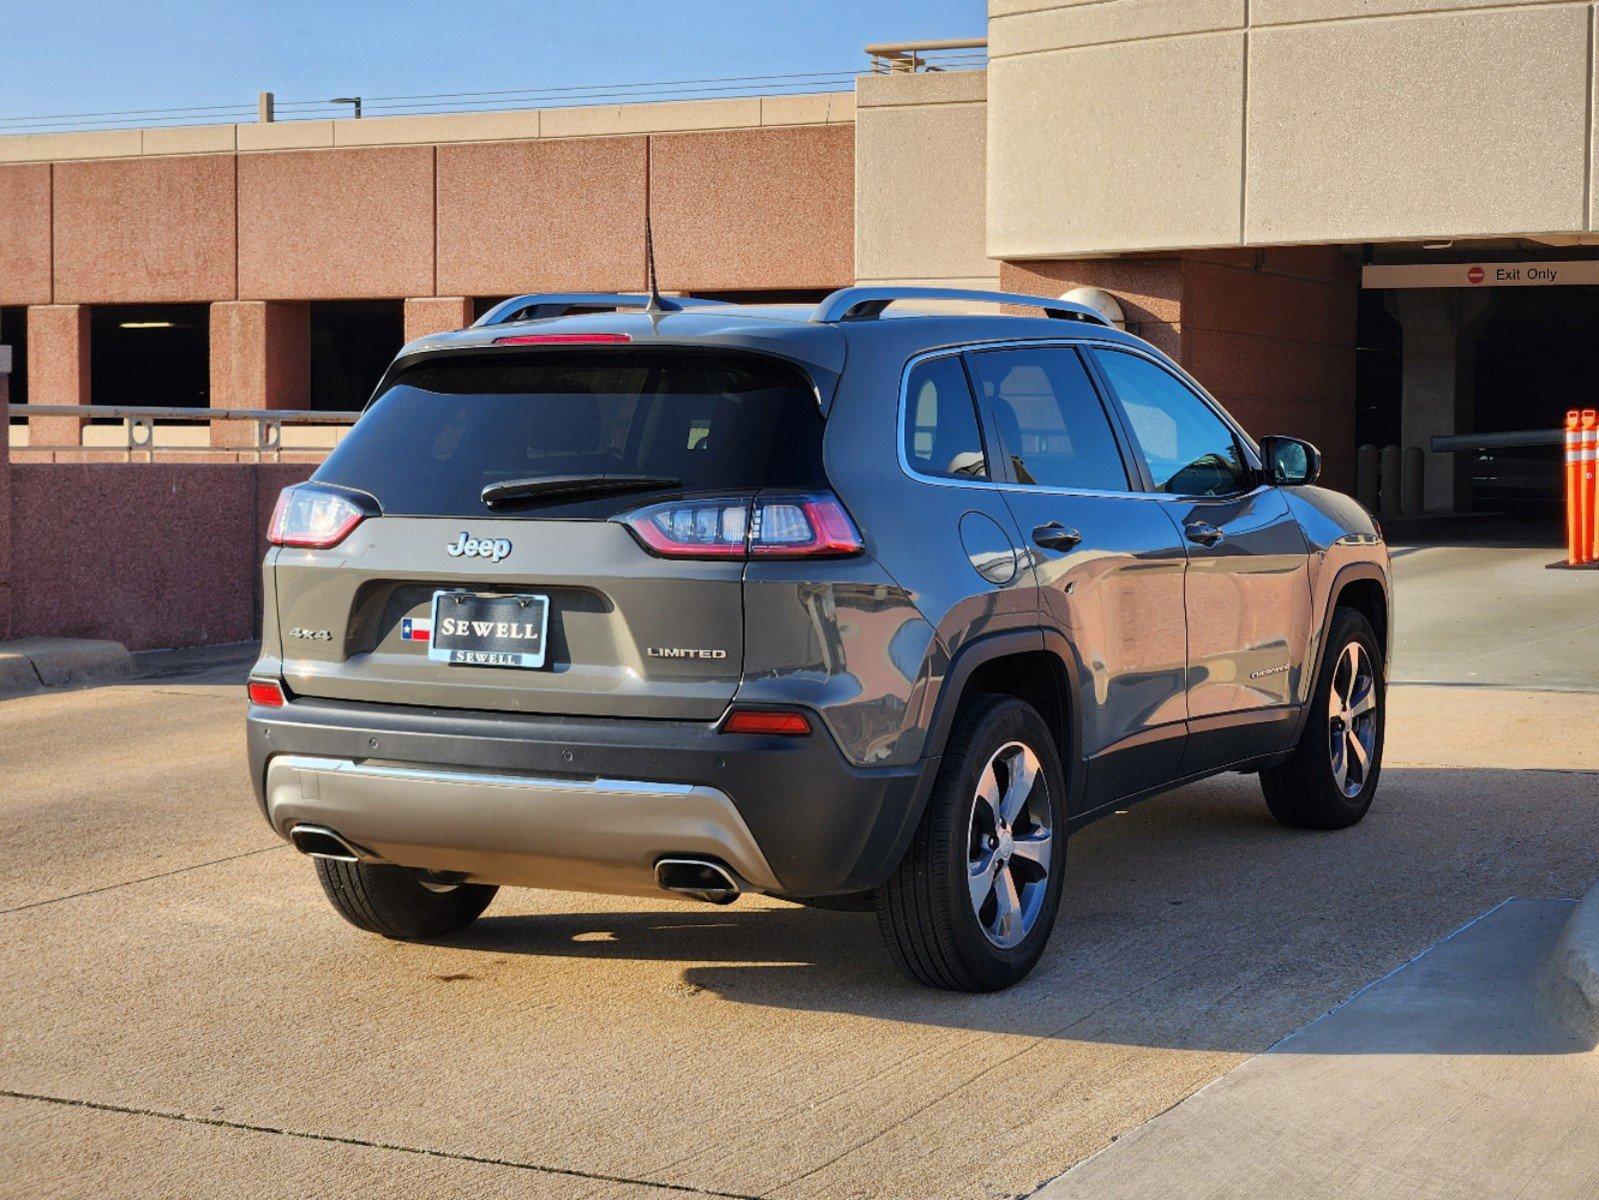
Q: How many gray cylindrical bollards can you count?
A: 3